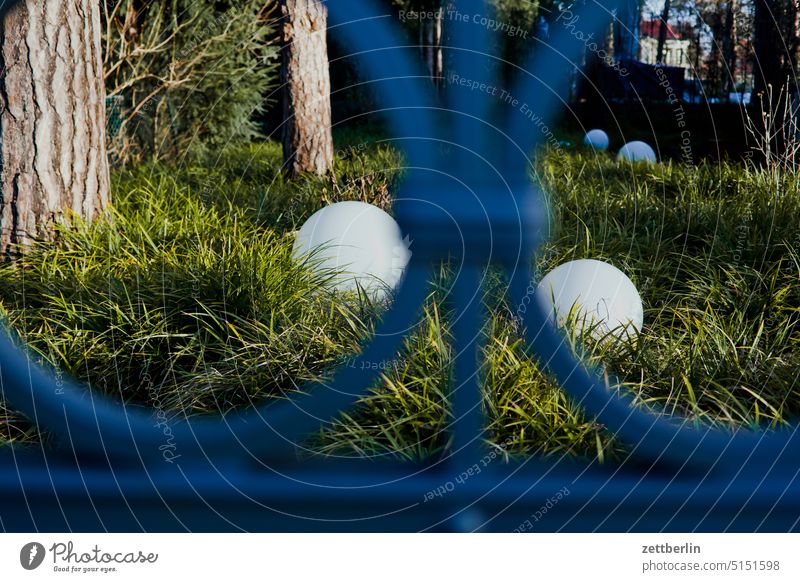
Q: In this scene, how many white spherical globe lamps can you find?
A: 4